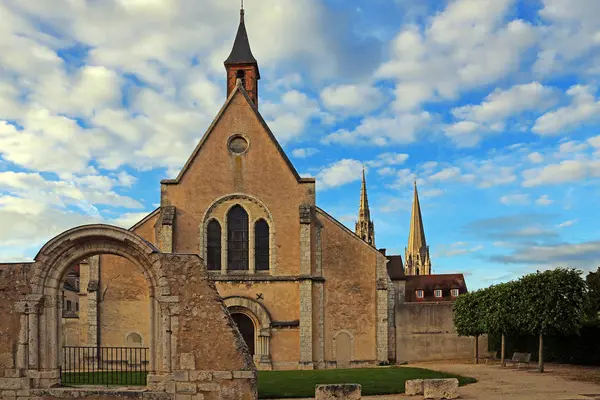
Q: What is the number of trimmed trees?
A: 3